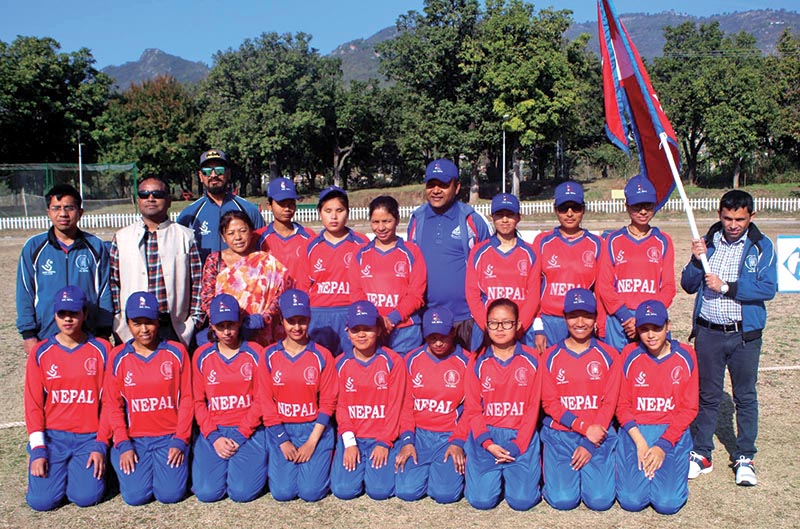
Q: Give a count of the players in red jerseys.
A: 15